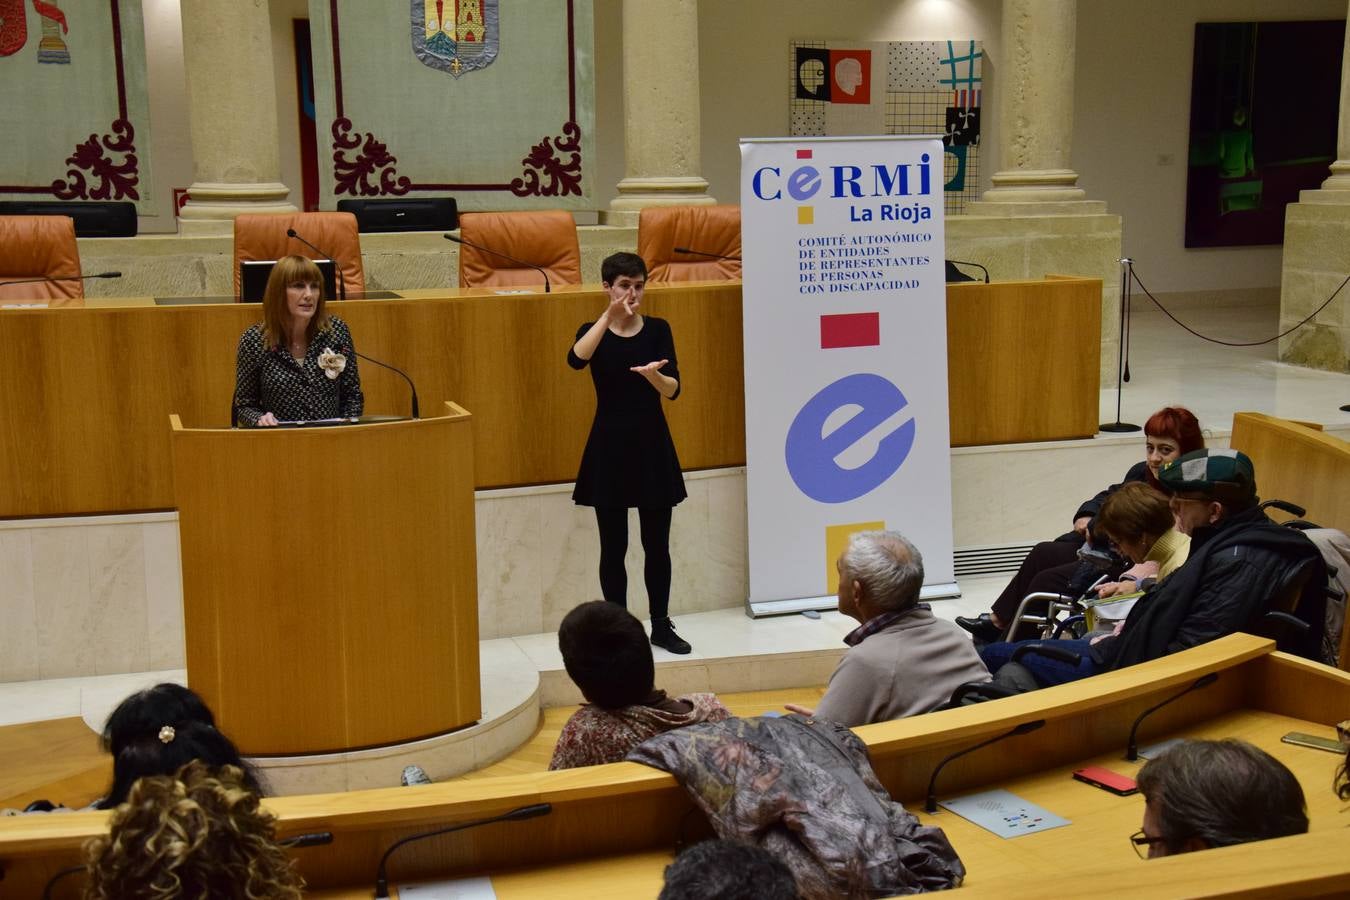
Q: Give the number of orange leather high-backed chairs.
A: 4